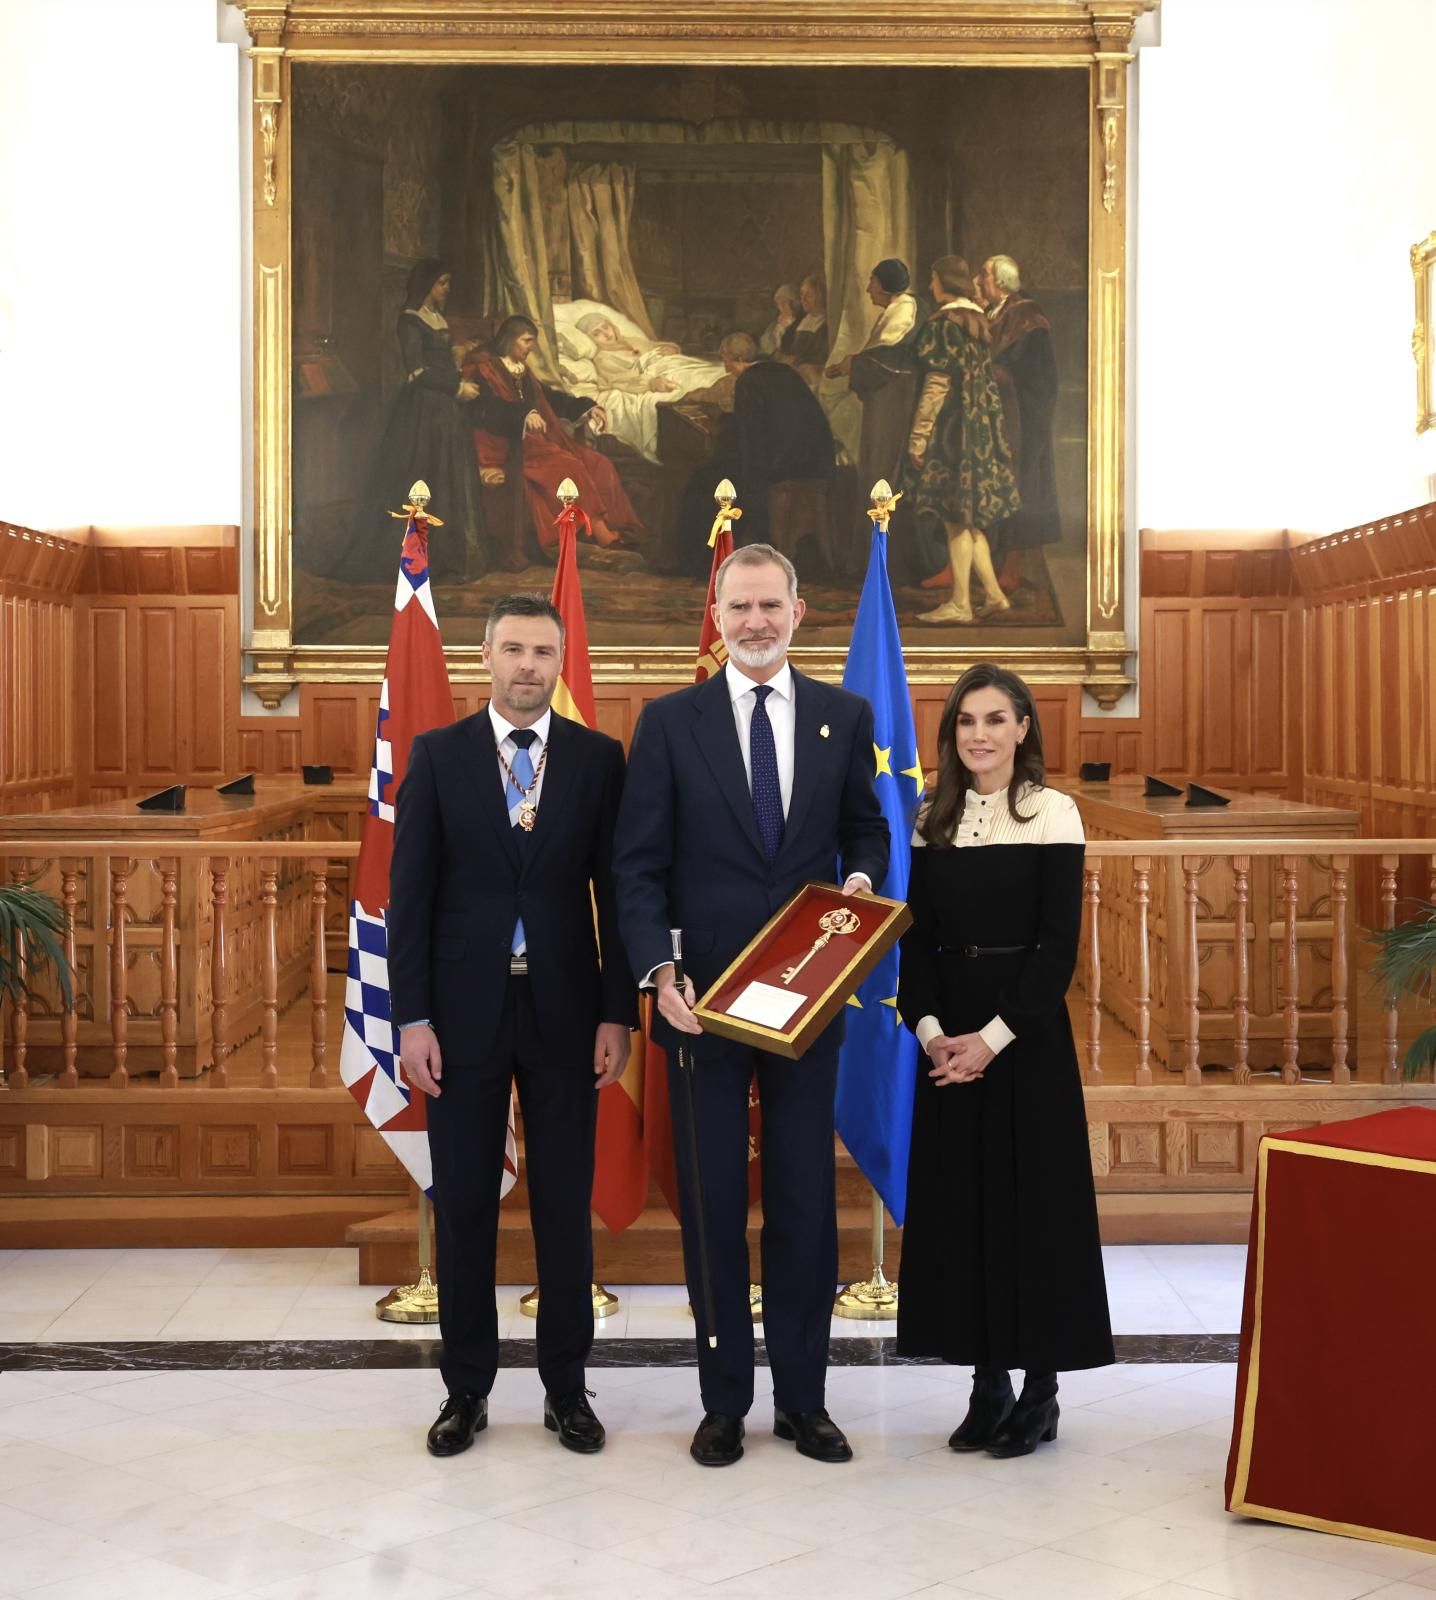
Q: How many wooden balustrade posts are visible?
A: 14